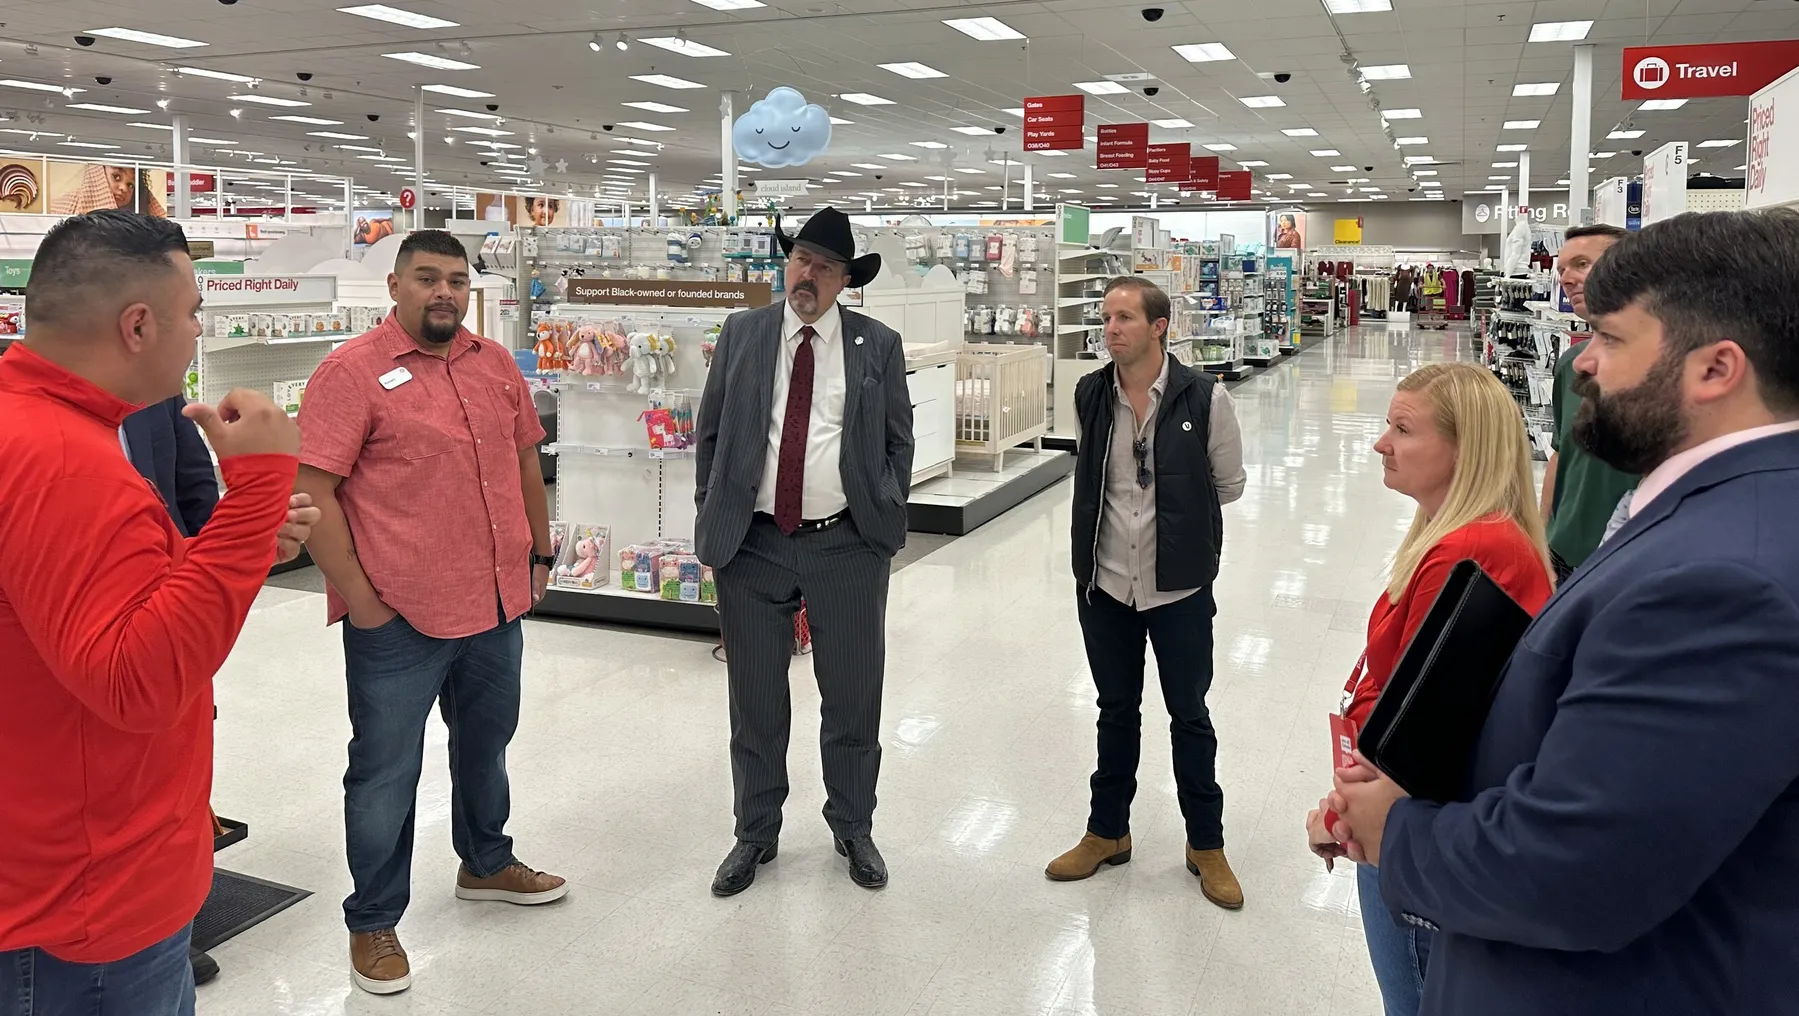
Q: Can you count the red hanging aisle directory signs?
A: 5